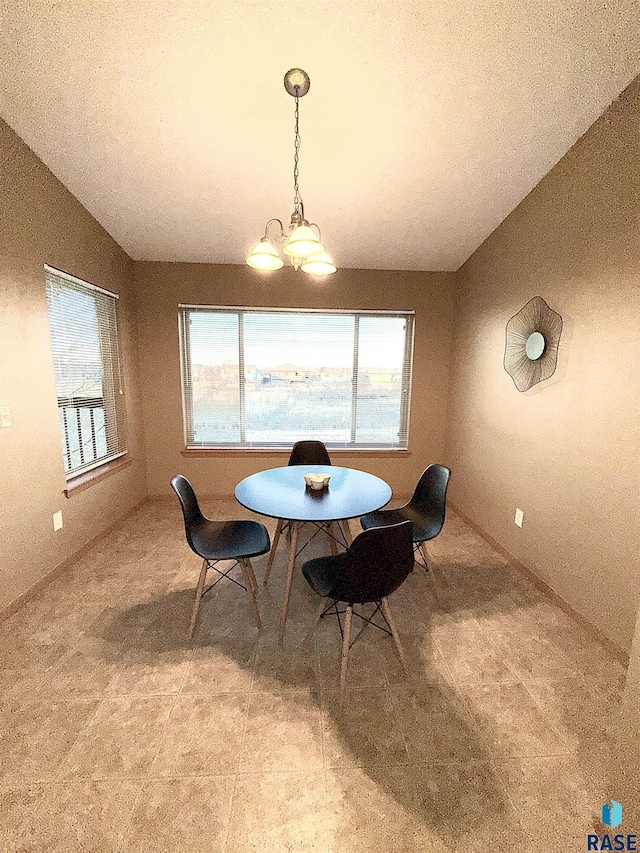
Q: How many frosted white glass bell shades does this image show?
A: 3